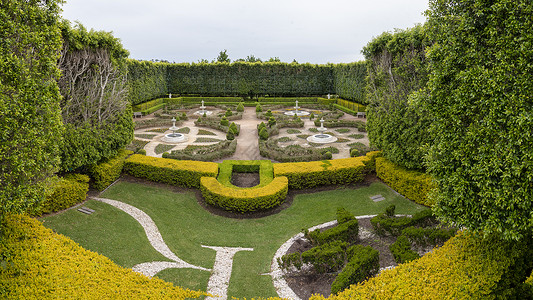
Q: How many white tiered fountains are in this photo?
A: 4